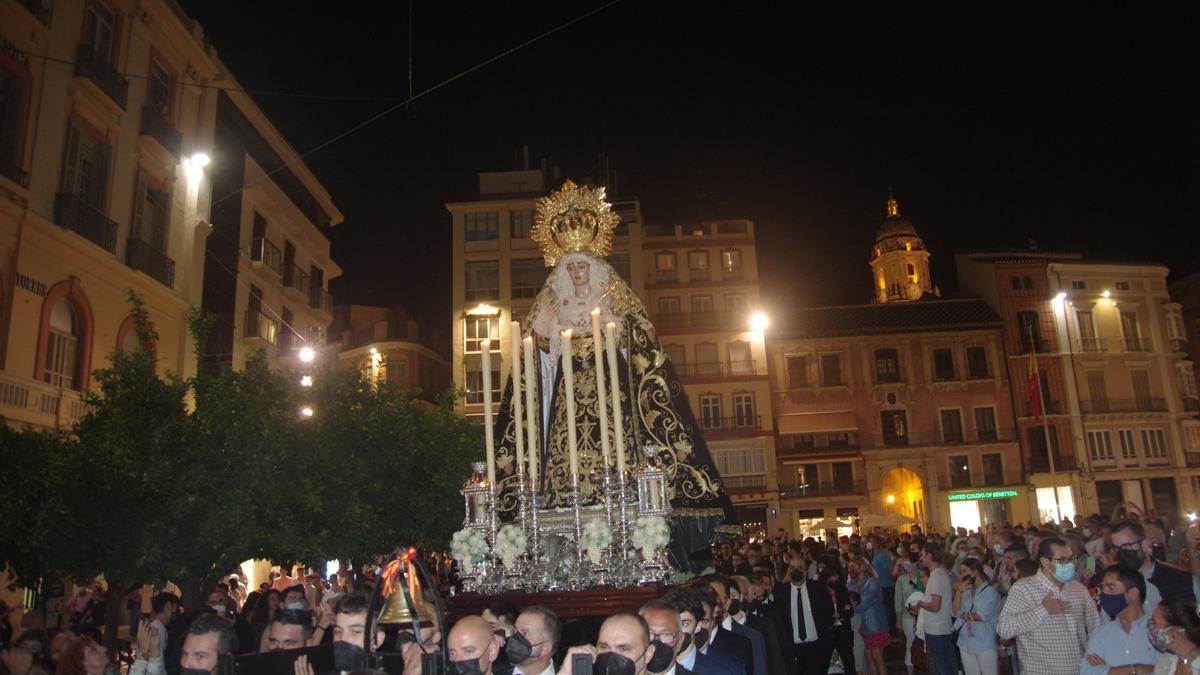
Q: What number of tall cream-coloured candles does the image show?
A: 6